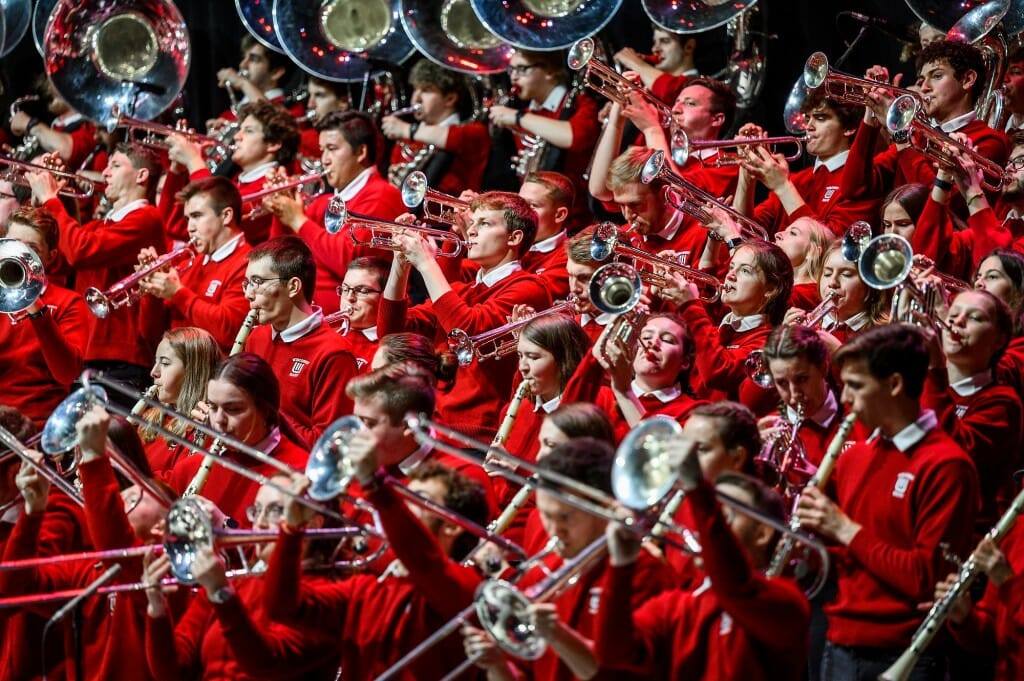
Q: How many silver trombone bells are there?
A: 5